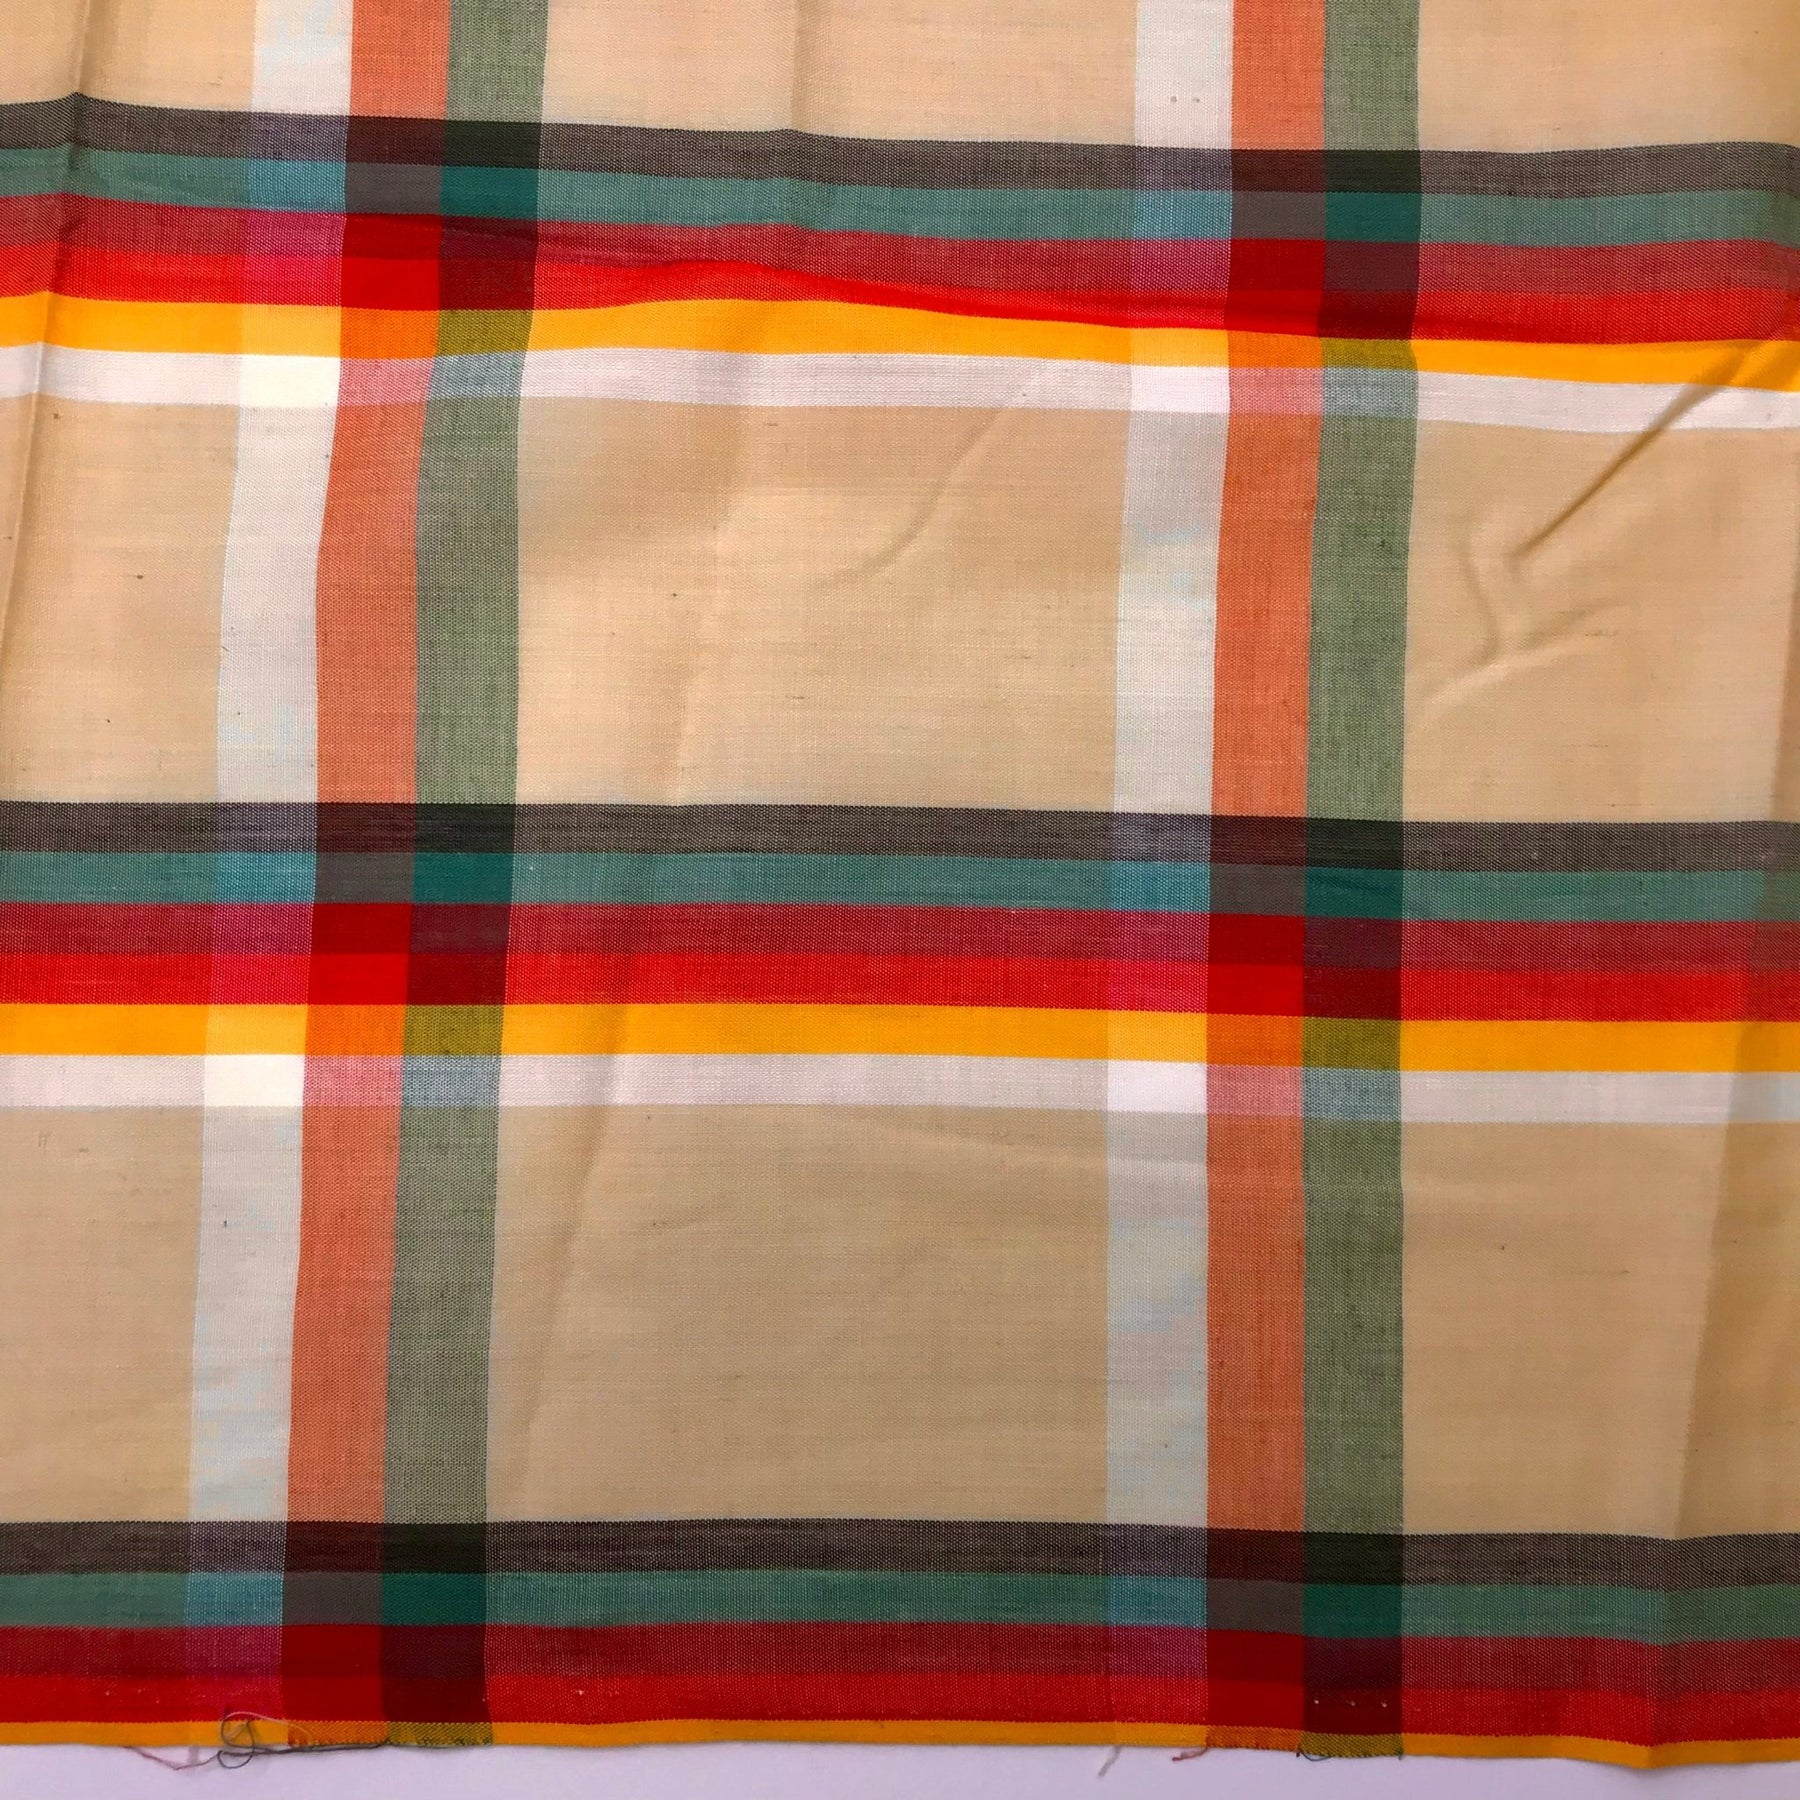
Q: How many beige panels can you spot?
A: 9